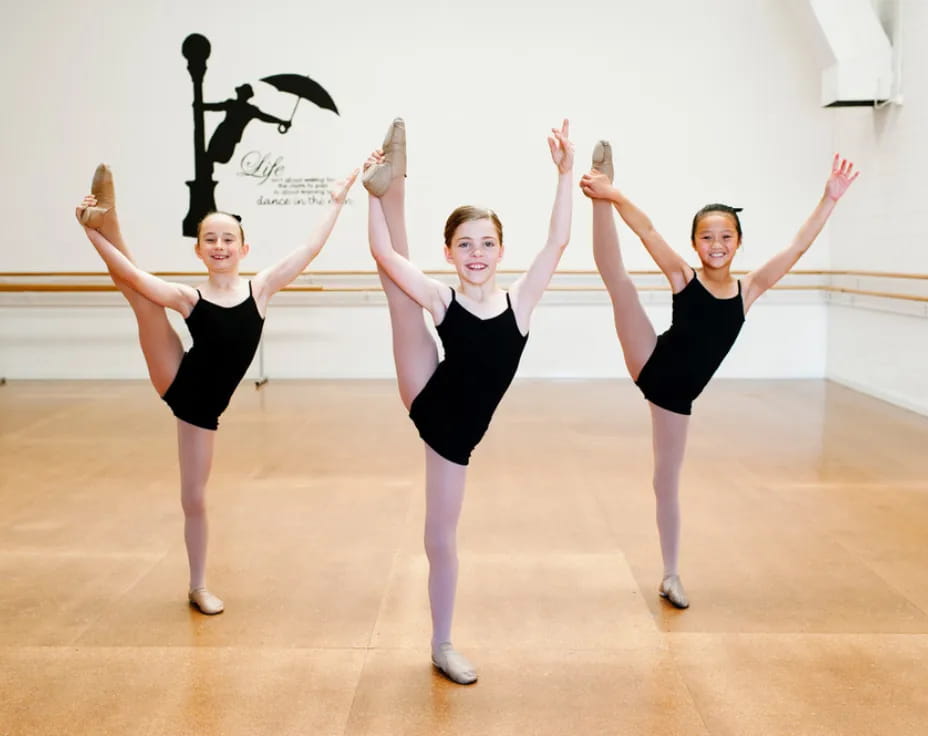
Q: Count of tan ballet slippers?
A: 6